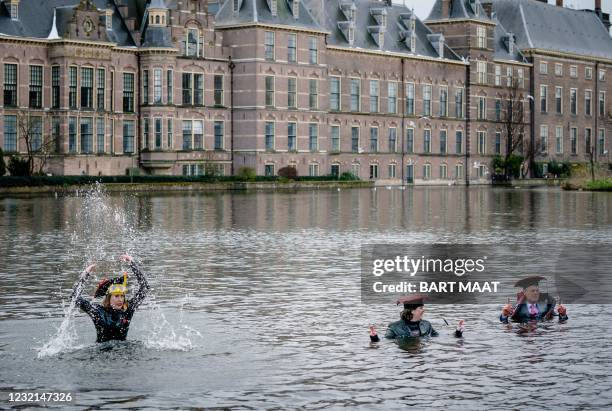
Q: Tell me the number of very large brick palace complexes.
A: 1